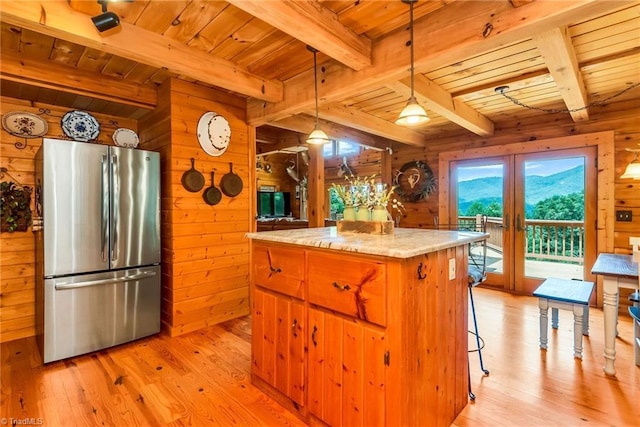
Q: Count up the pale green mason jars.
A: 3